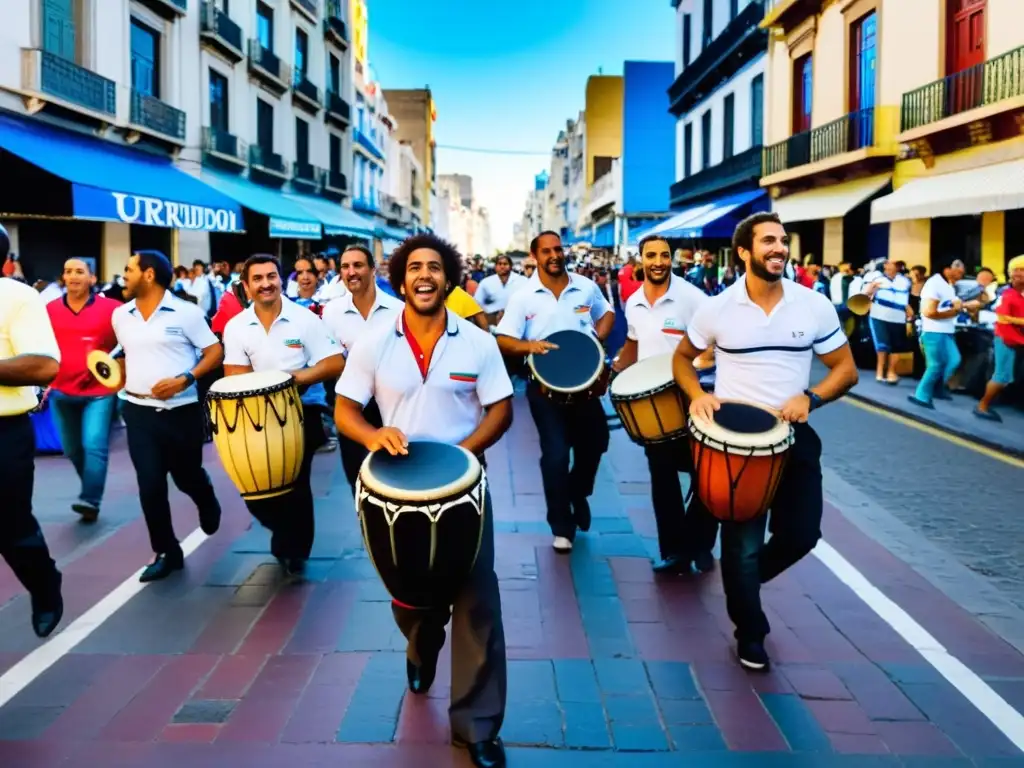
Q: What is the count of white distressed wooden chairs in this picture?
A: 0